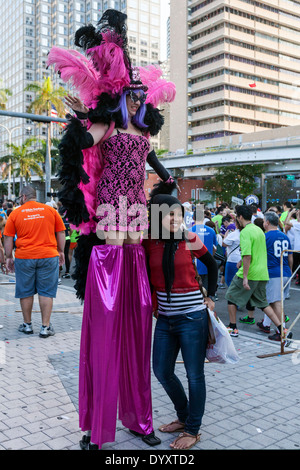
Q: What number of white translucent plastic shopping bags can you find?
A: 1